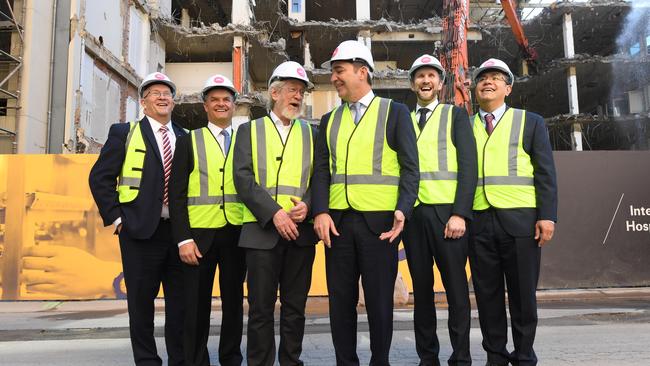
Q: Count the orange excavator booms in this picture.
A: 2